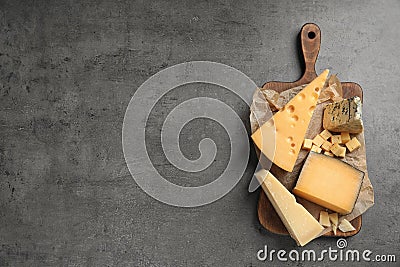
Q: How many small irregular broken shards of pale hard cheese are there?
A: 3